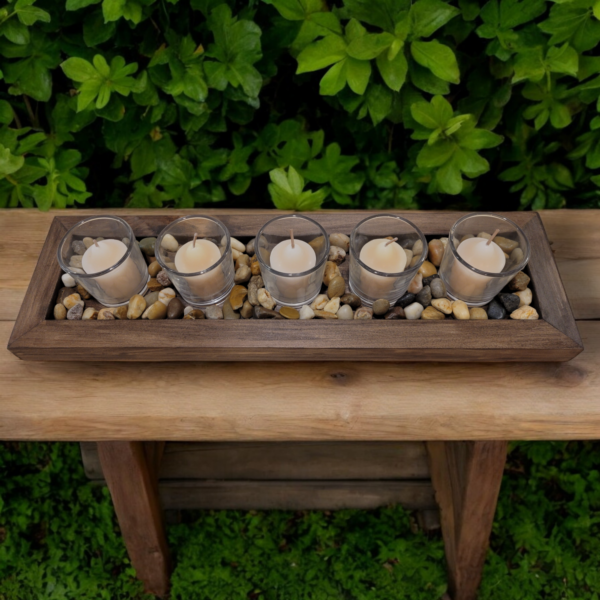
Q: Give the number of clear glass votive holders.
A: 5